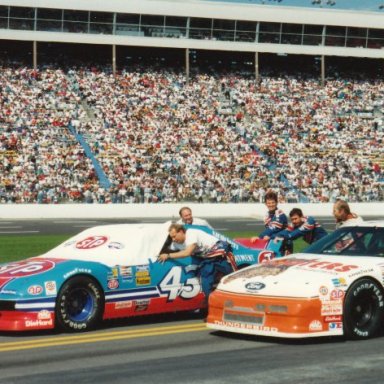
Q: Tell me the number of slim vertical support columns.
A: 5